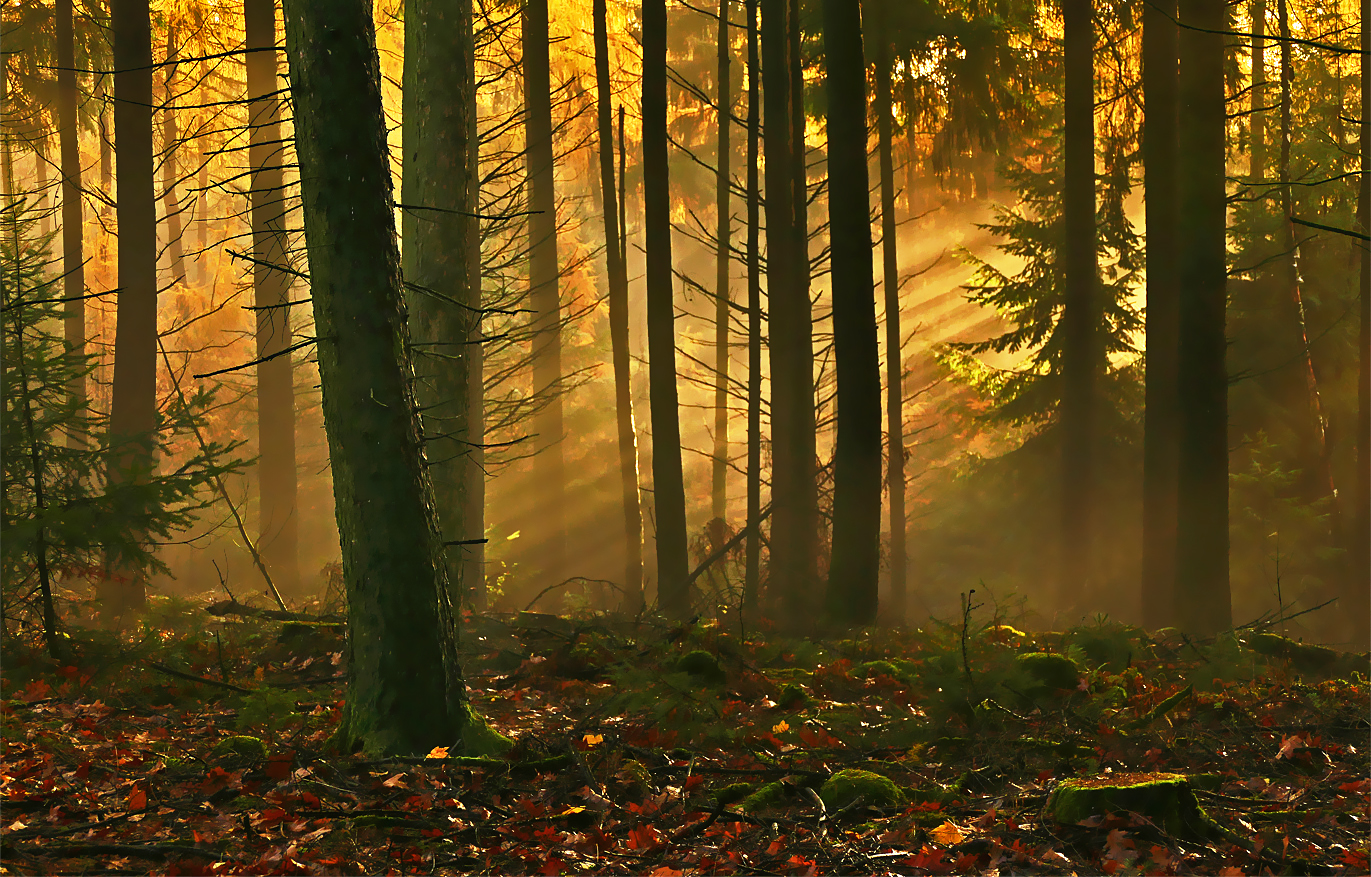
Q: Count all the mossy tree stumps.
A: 1